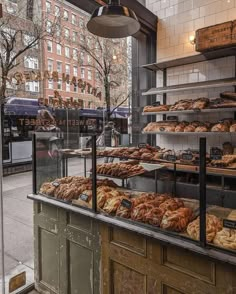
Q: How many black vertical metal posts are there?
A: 3